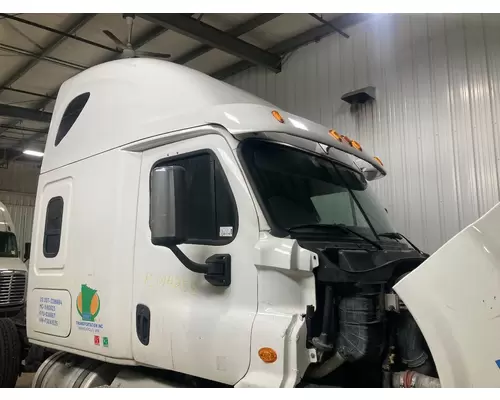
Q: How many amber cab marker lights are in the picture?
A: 5